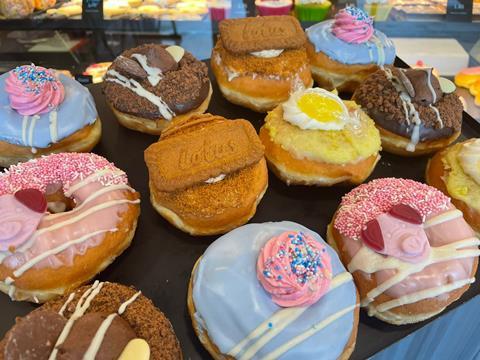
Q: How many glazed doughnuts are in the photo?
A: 12